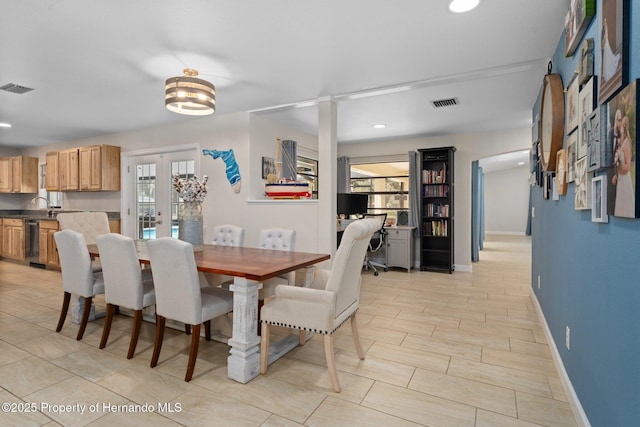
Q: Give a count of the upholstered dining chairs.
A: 7